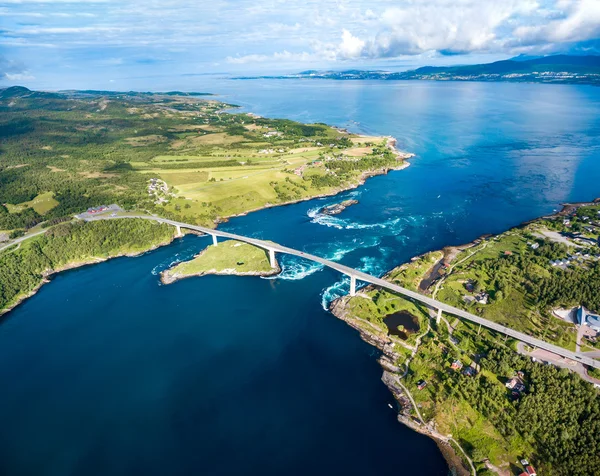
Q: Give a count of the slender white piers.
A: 5